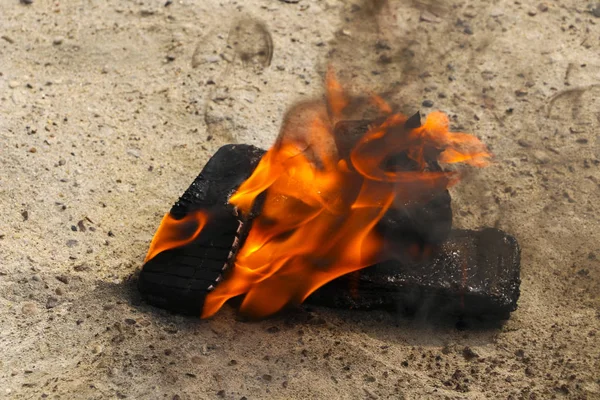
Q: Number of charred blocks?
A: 3